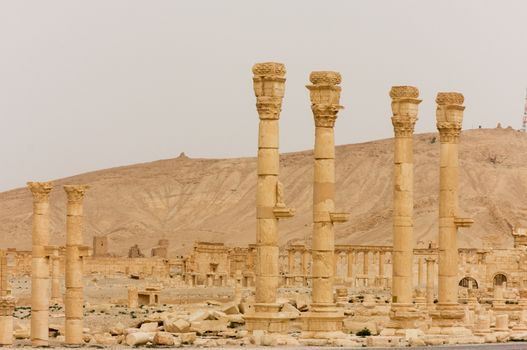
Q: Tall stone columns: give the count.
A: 6